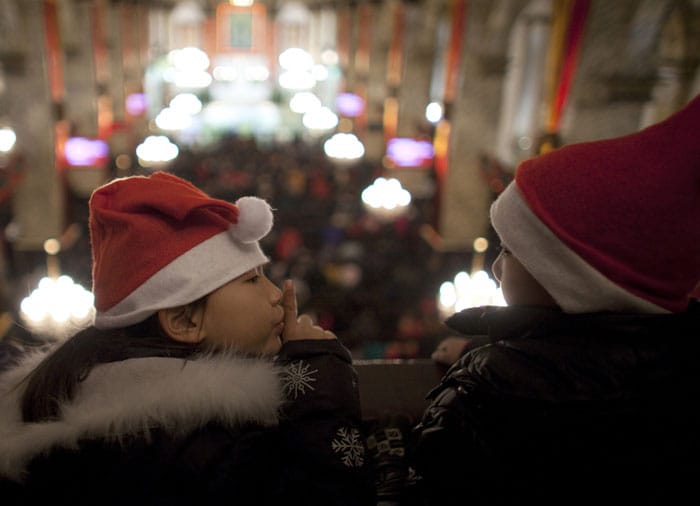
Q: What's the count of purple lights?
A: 4